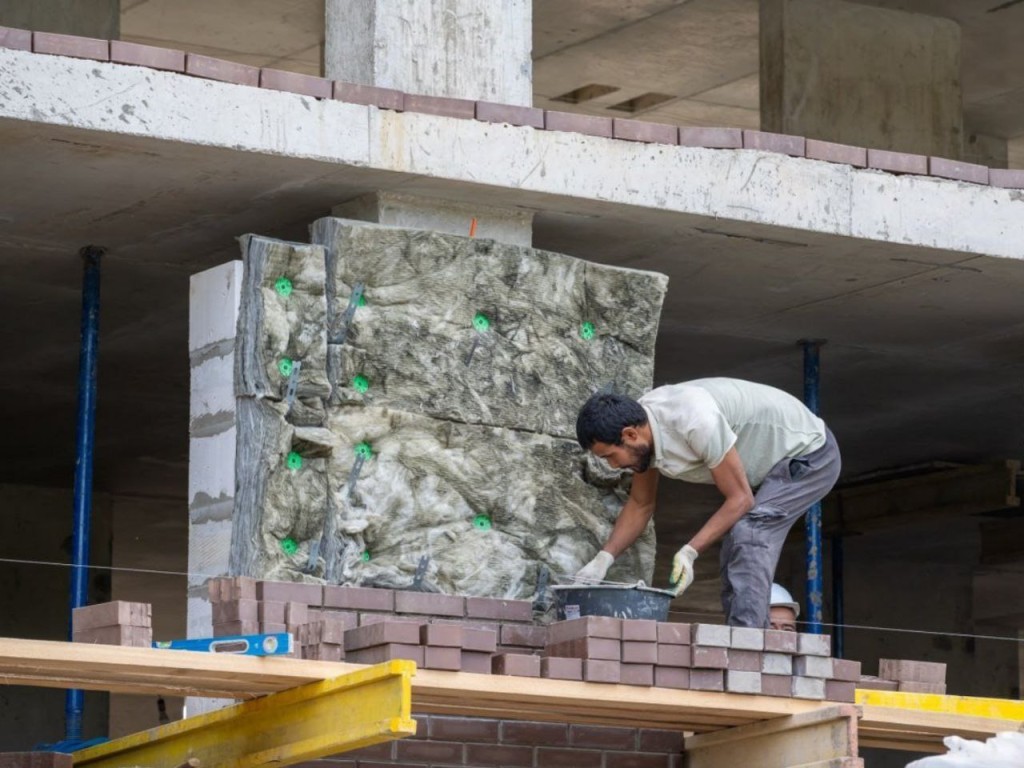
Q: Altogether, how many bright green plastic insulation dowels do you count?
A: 11